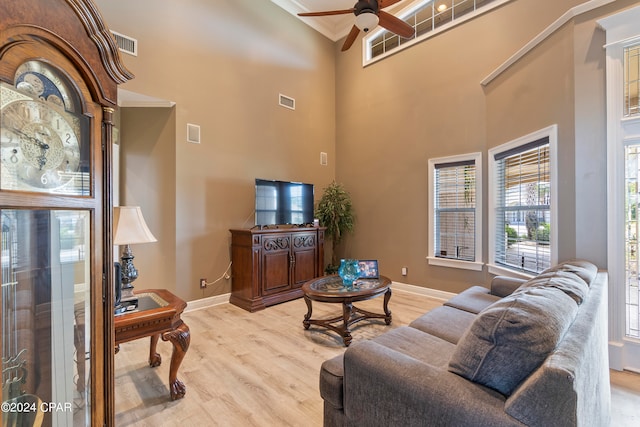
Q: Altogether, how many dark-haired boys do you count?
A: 0